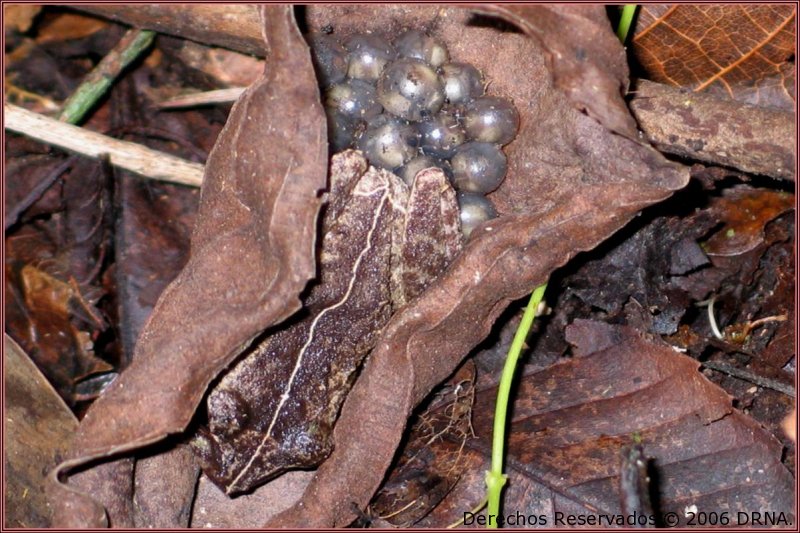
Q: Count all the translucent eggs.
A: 13